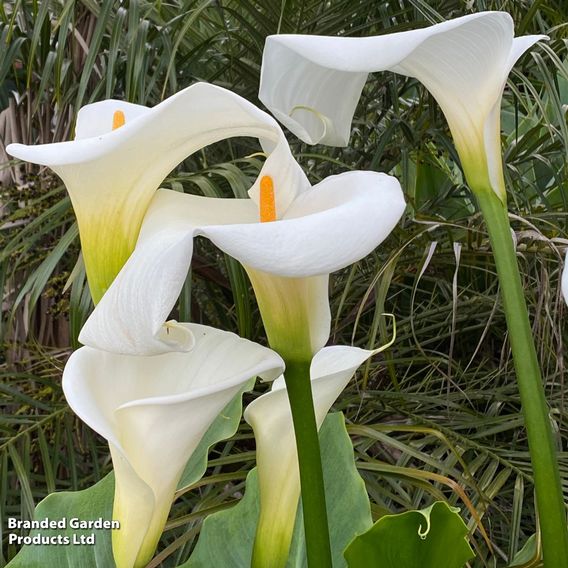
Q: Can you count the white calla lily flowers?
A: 5